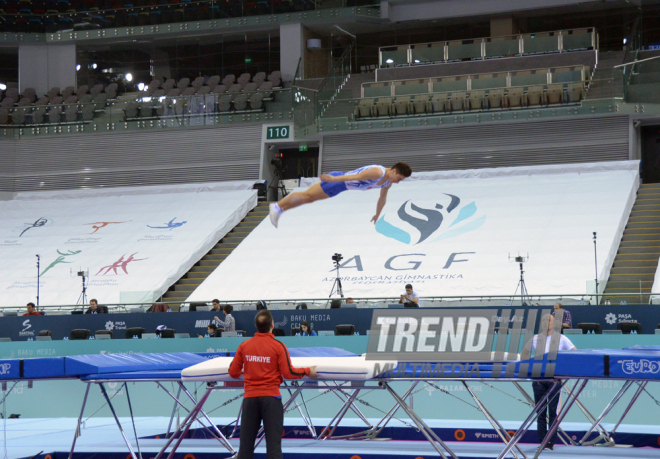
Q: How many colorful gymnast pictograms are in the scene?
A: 5